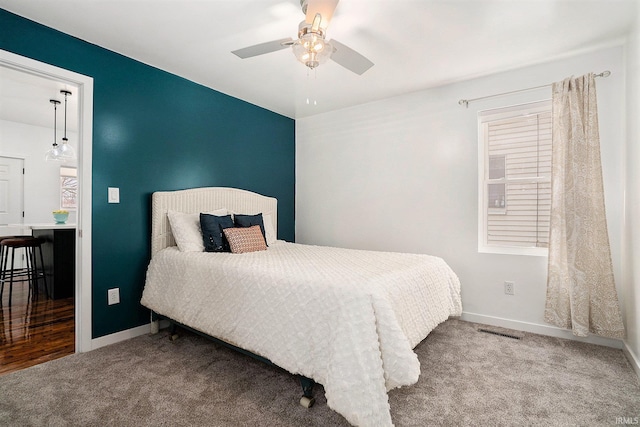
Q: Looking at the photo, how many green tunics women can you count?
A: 0